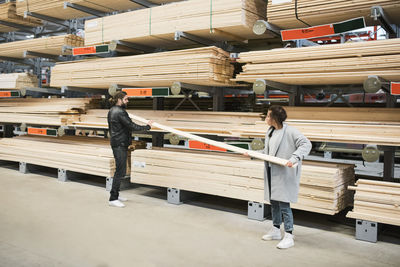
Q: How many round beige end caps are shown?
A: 12